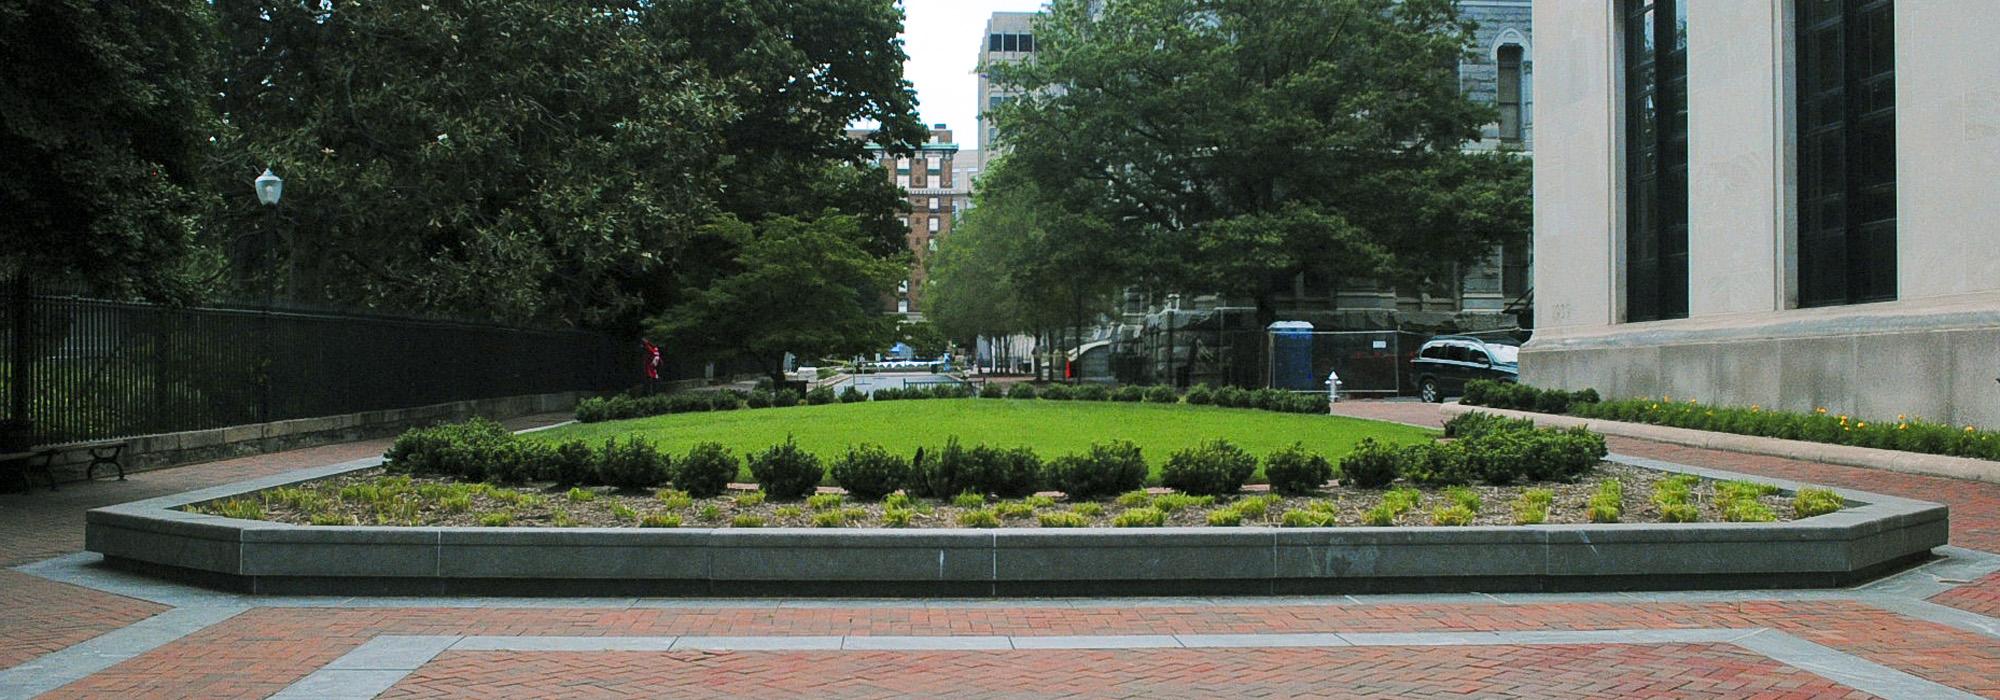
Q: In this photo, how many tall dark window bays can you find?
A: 2